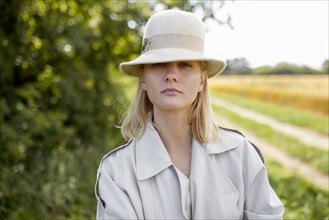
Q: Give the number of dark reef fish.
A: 0